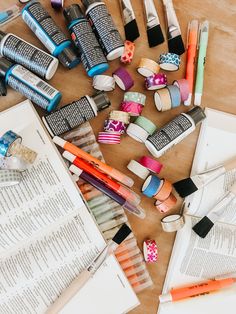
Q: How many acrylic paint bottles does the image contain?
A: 7